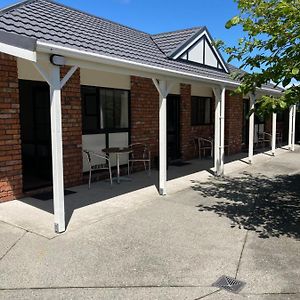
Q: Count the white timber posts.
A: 6